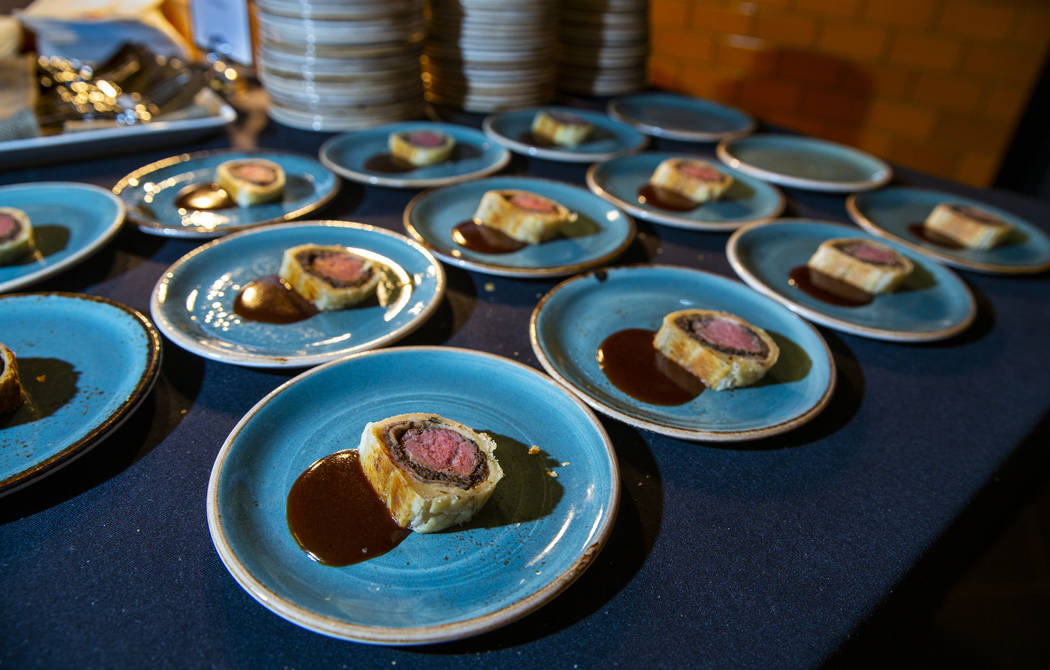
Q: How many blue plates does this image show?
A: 14